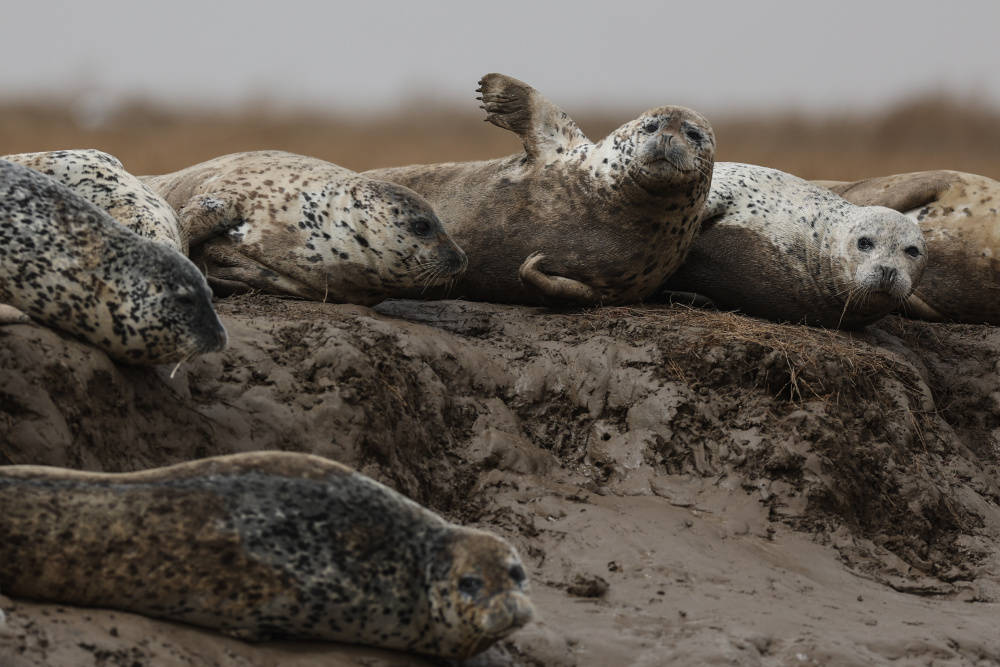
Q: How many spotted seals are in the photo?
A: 7